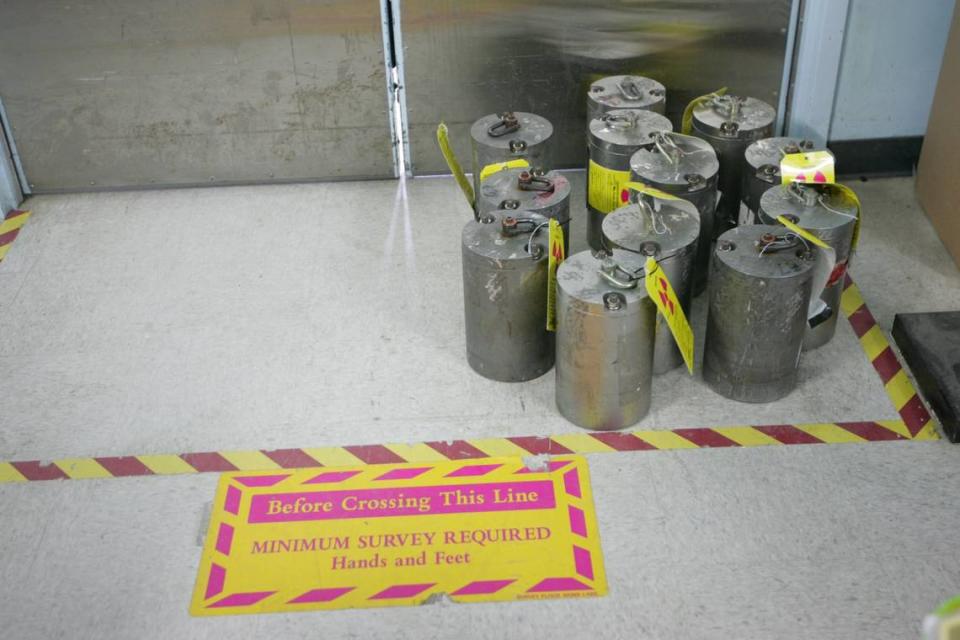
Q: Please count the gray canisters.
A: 12